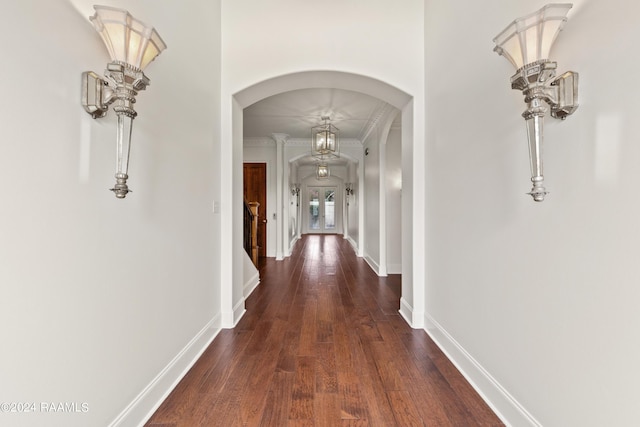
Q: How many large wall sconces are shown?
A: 2